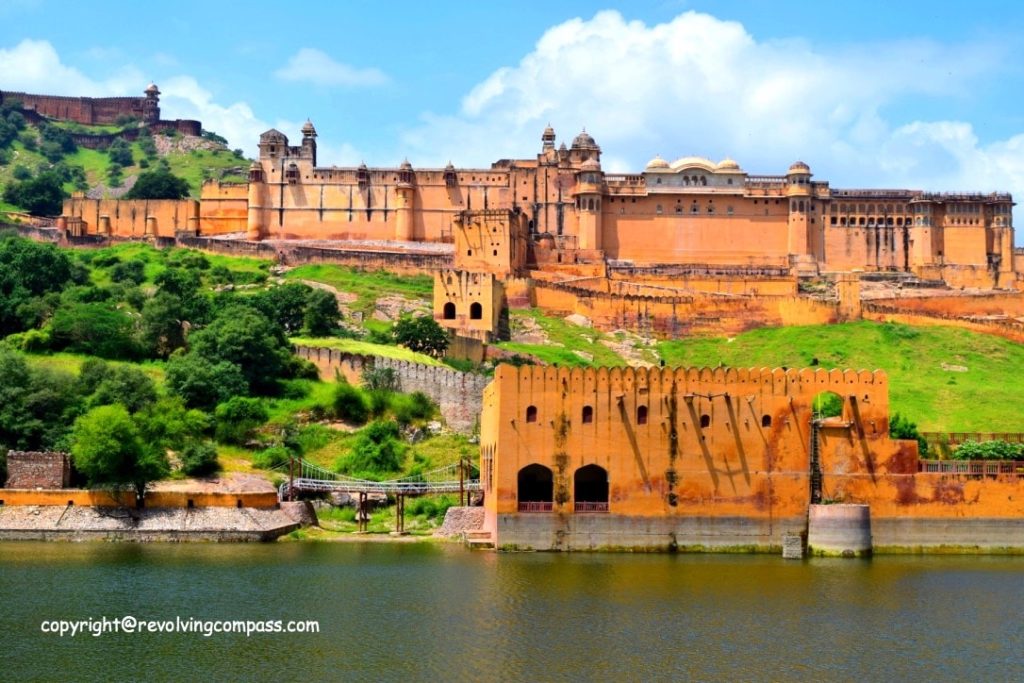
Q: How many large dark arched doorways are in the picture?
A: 2